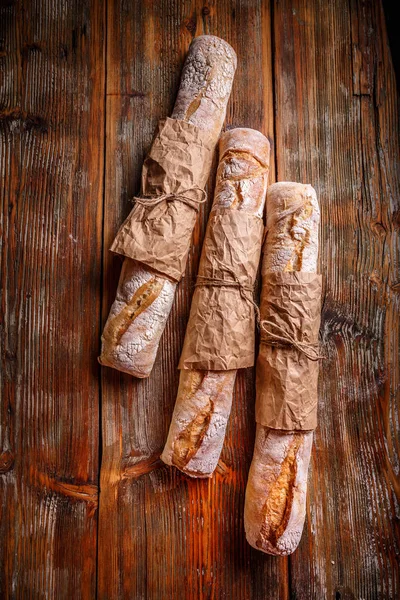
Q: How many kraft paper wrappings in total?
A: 3